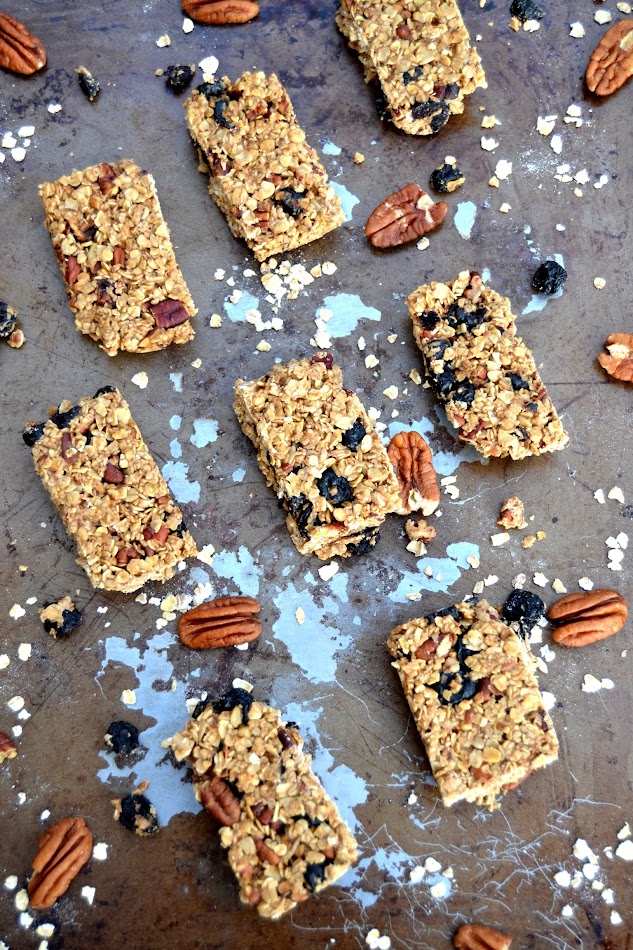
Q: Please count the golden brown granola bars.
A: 8